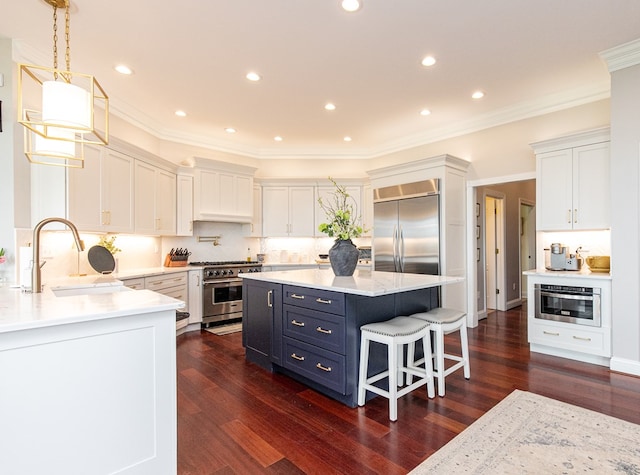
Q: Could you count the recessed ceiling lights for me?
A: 11